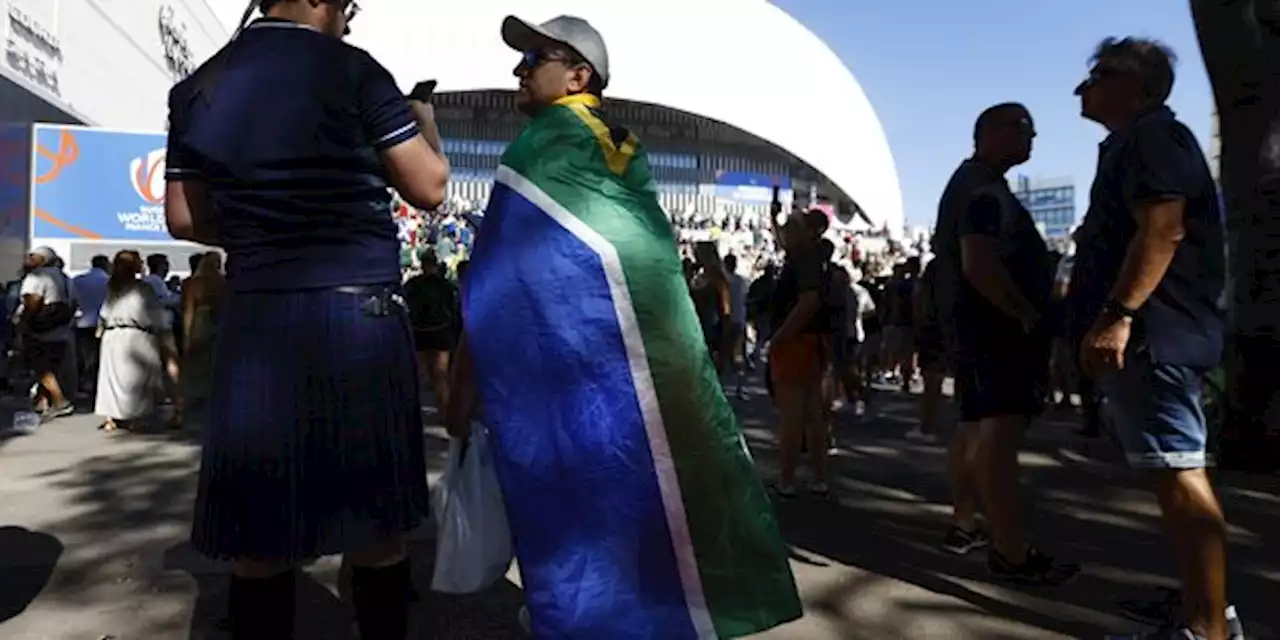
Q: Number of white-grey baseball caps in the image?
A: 1